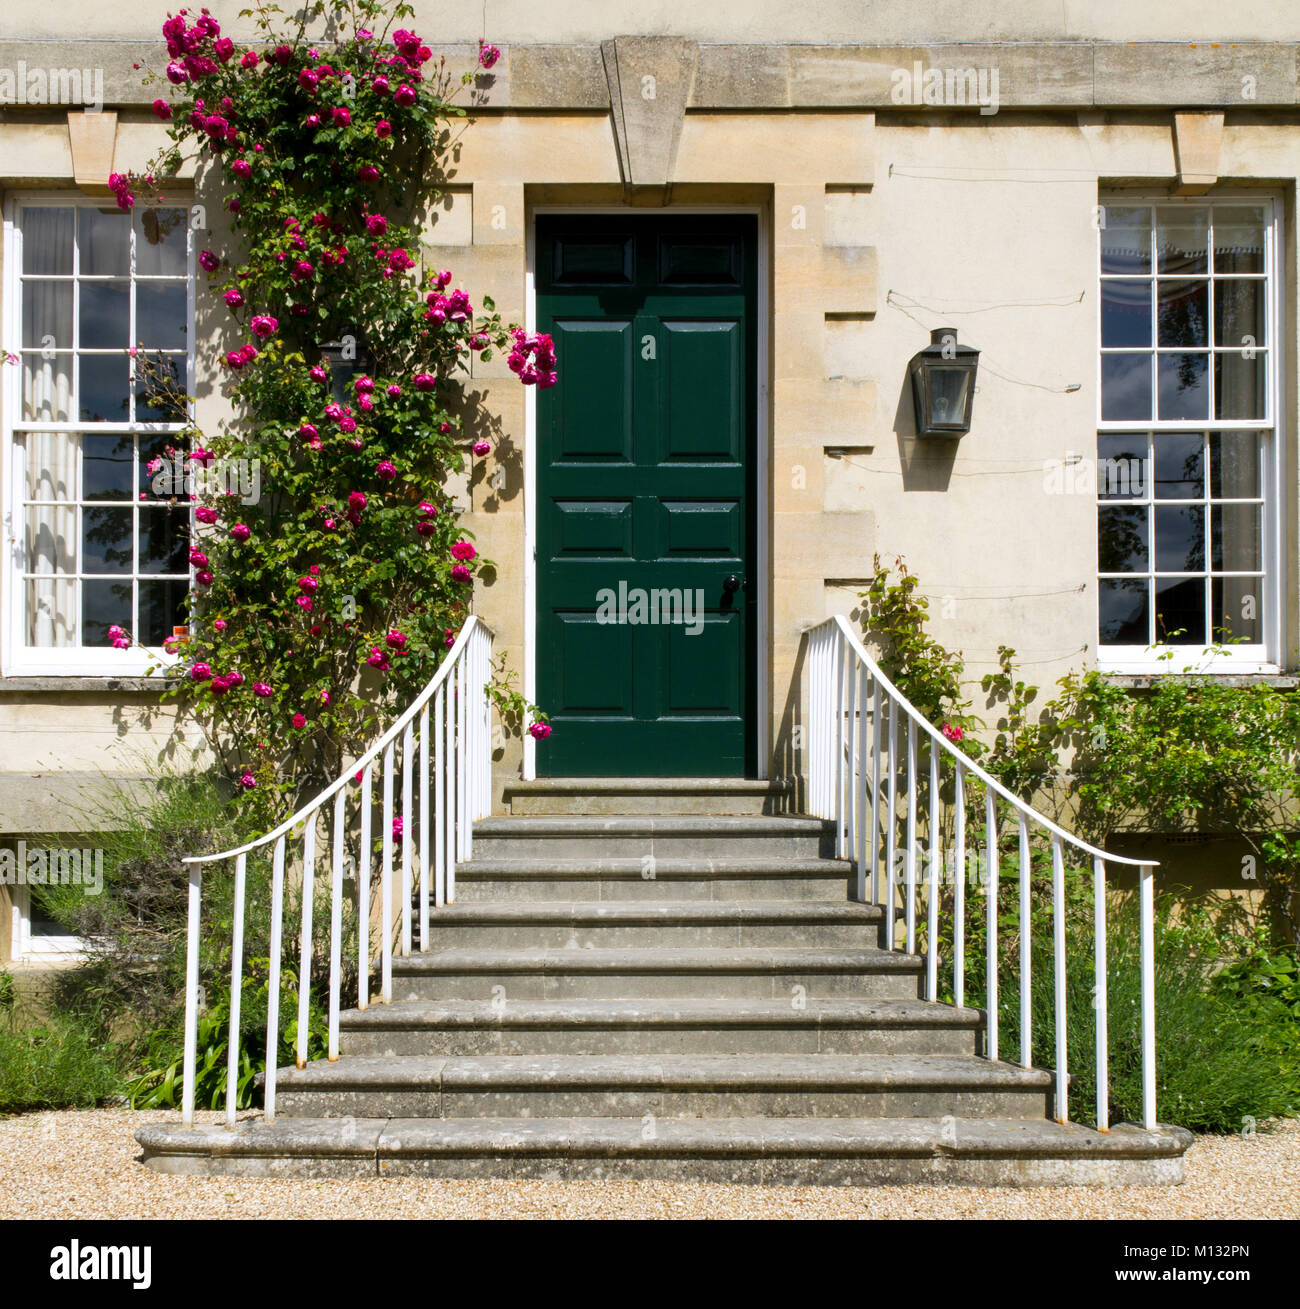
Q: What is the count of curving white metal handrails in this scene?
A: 2